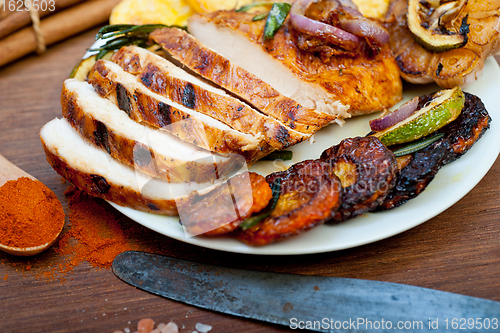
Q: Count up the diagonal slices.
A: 5